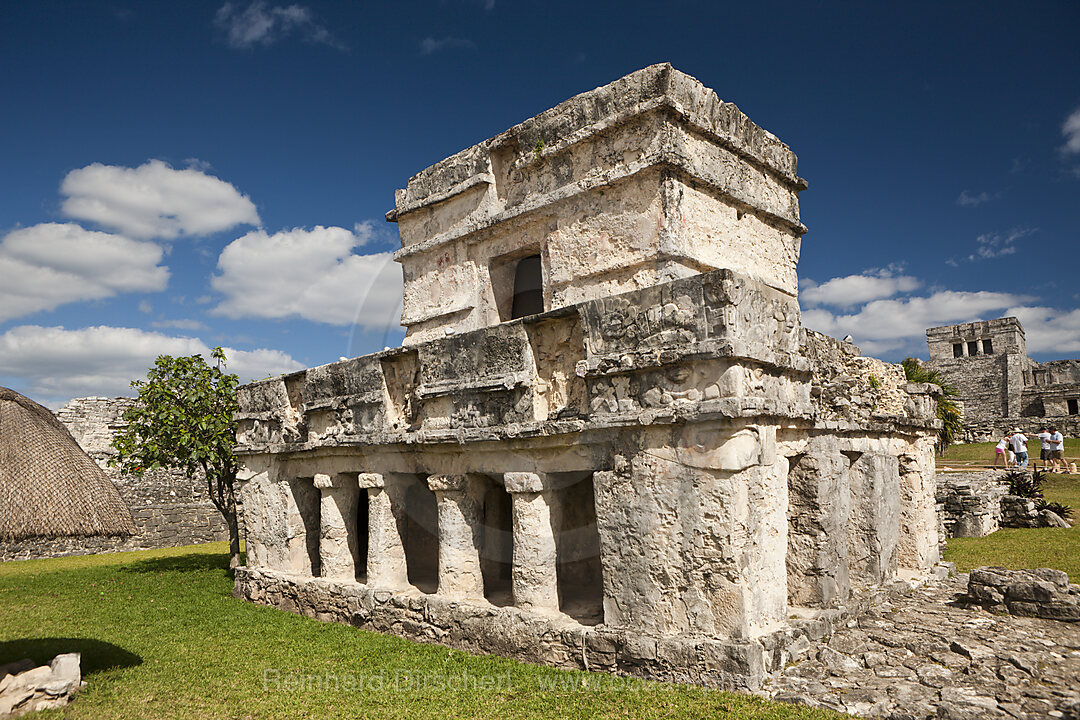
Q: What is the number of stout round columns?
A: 4